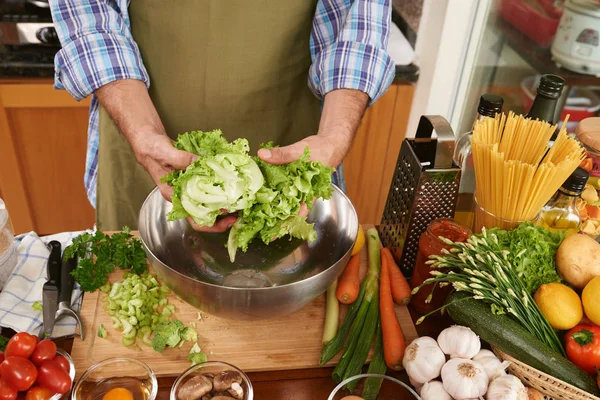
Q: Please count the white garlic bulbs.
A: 6